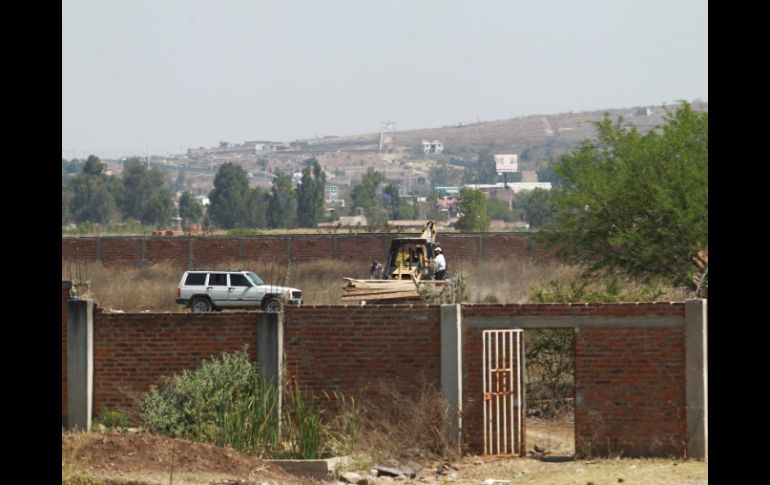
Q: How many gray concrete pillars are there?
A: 4